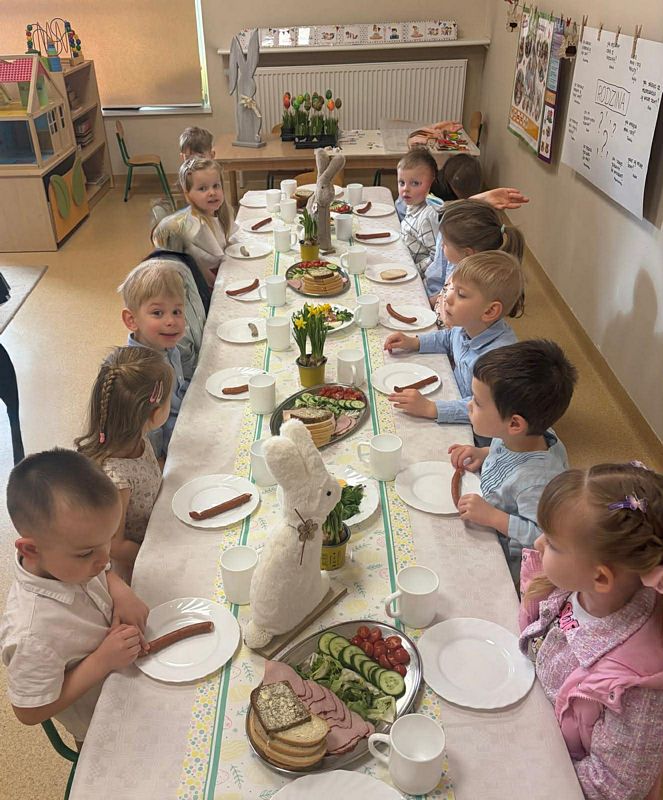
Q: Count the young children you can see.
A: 11